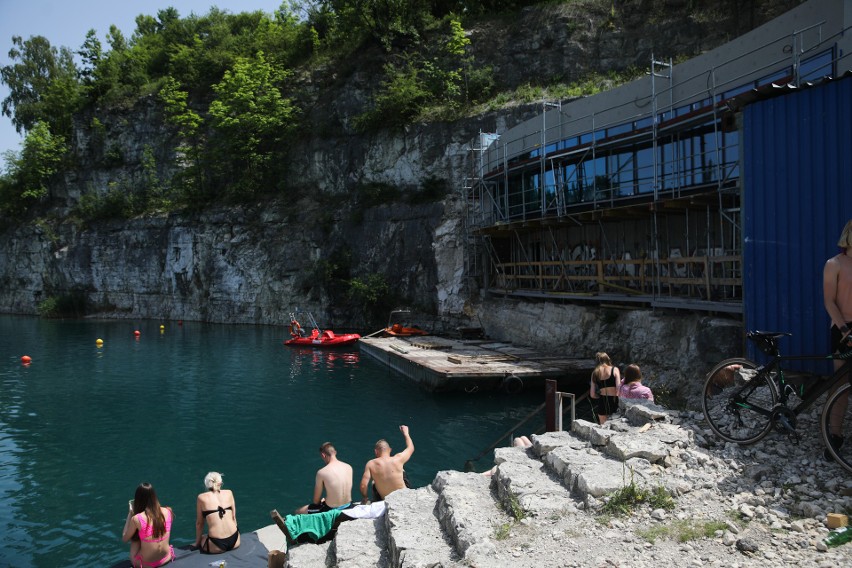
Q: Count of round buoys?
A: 5